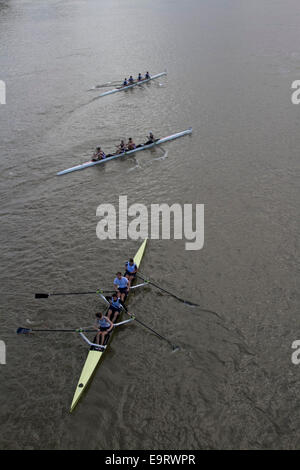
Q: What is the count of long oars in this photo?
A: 4